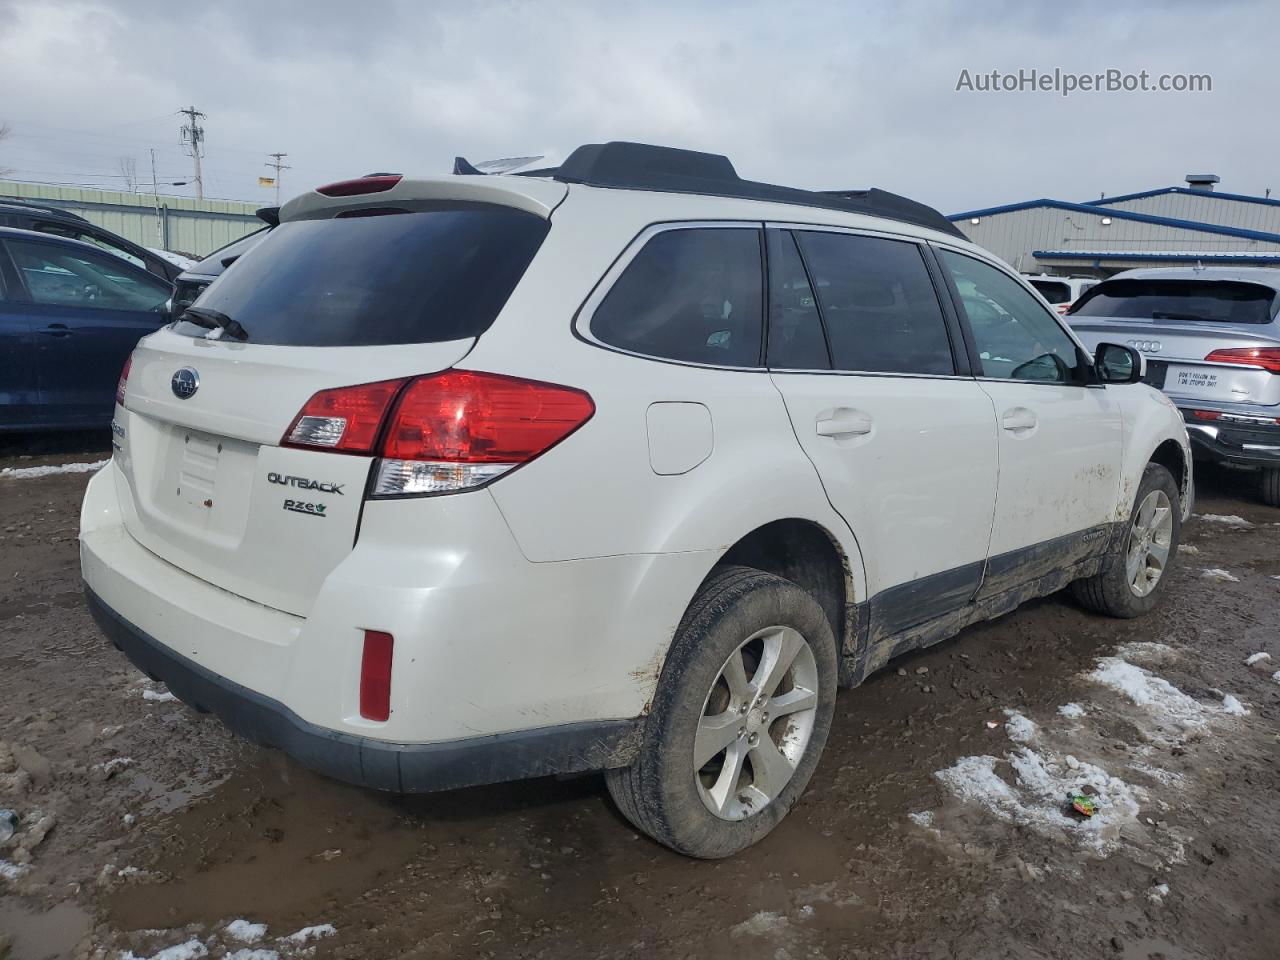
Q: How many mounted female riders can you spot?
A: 0